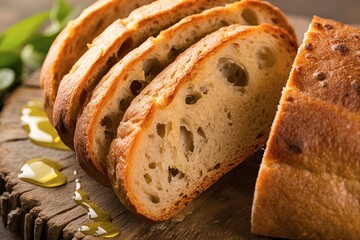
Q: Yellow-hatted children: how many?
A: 0